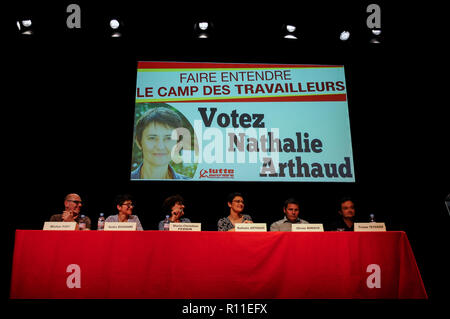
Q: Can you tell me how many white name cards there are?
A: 6